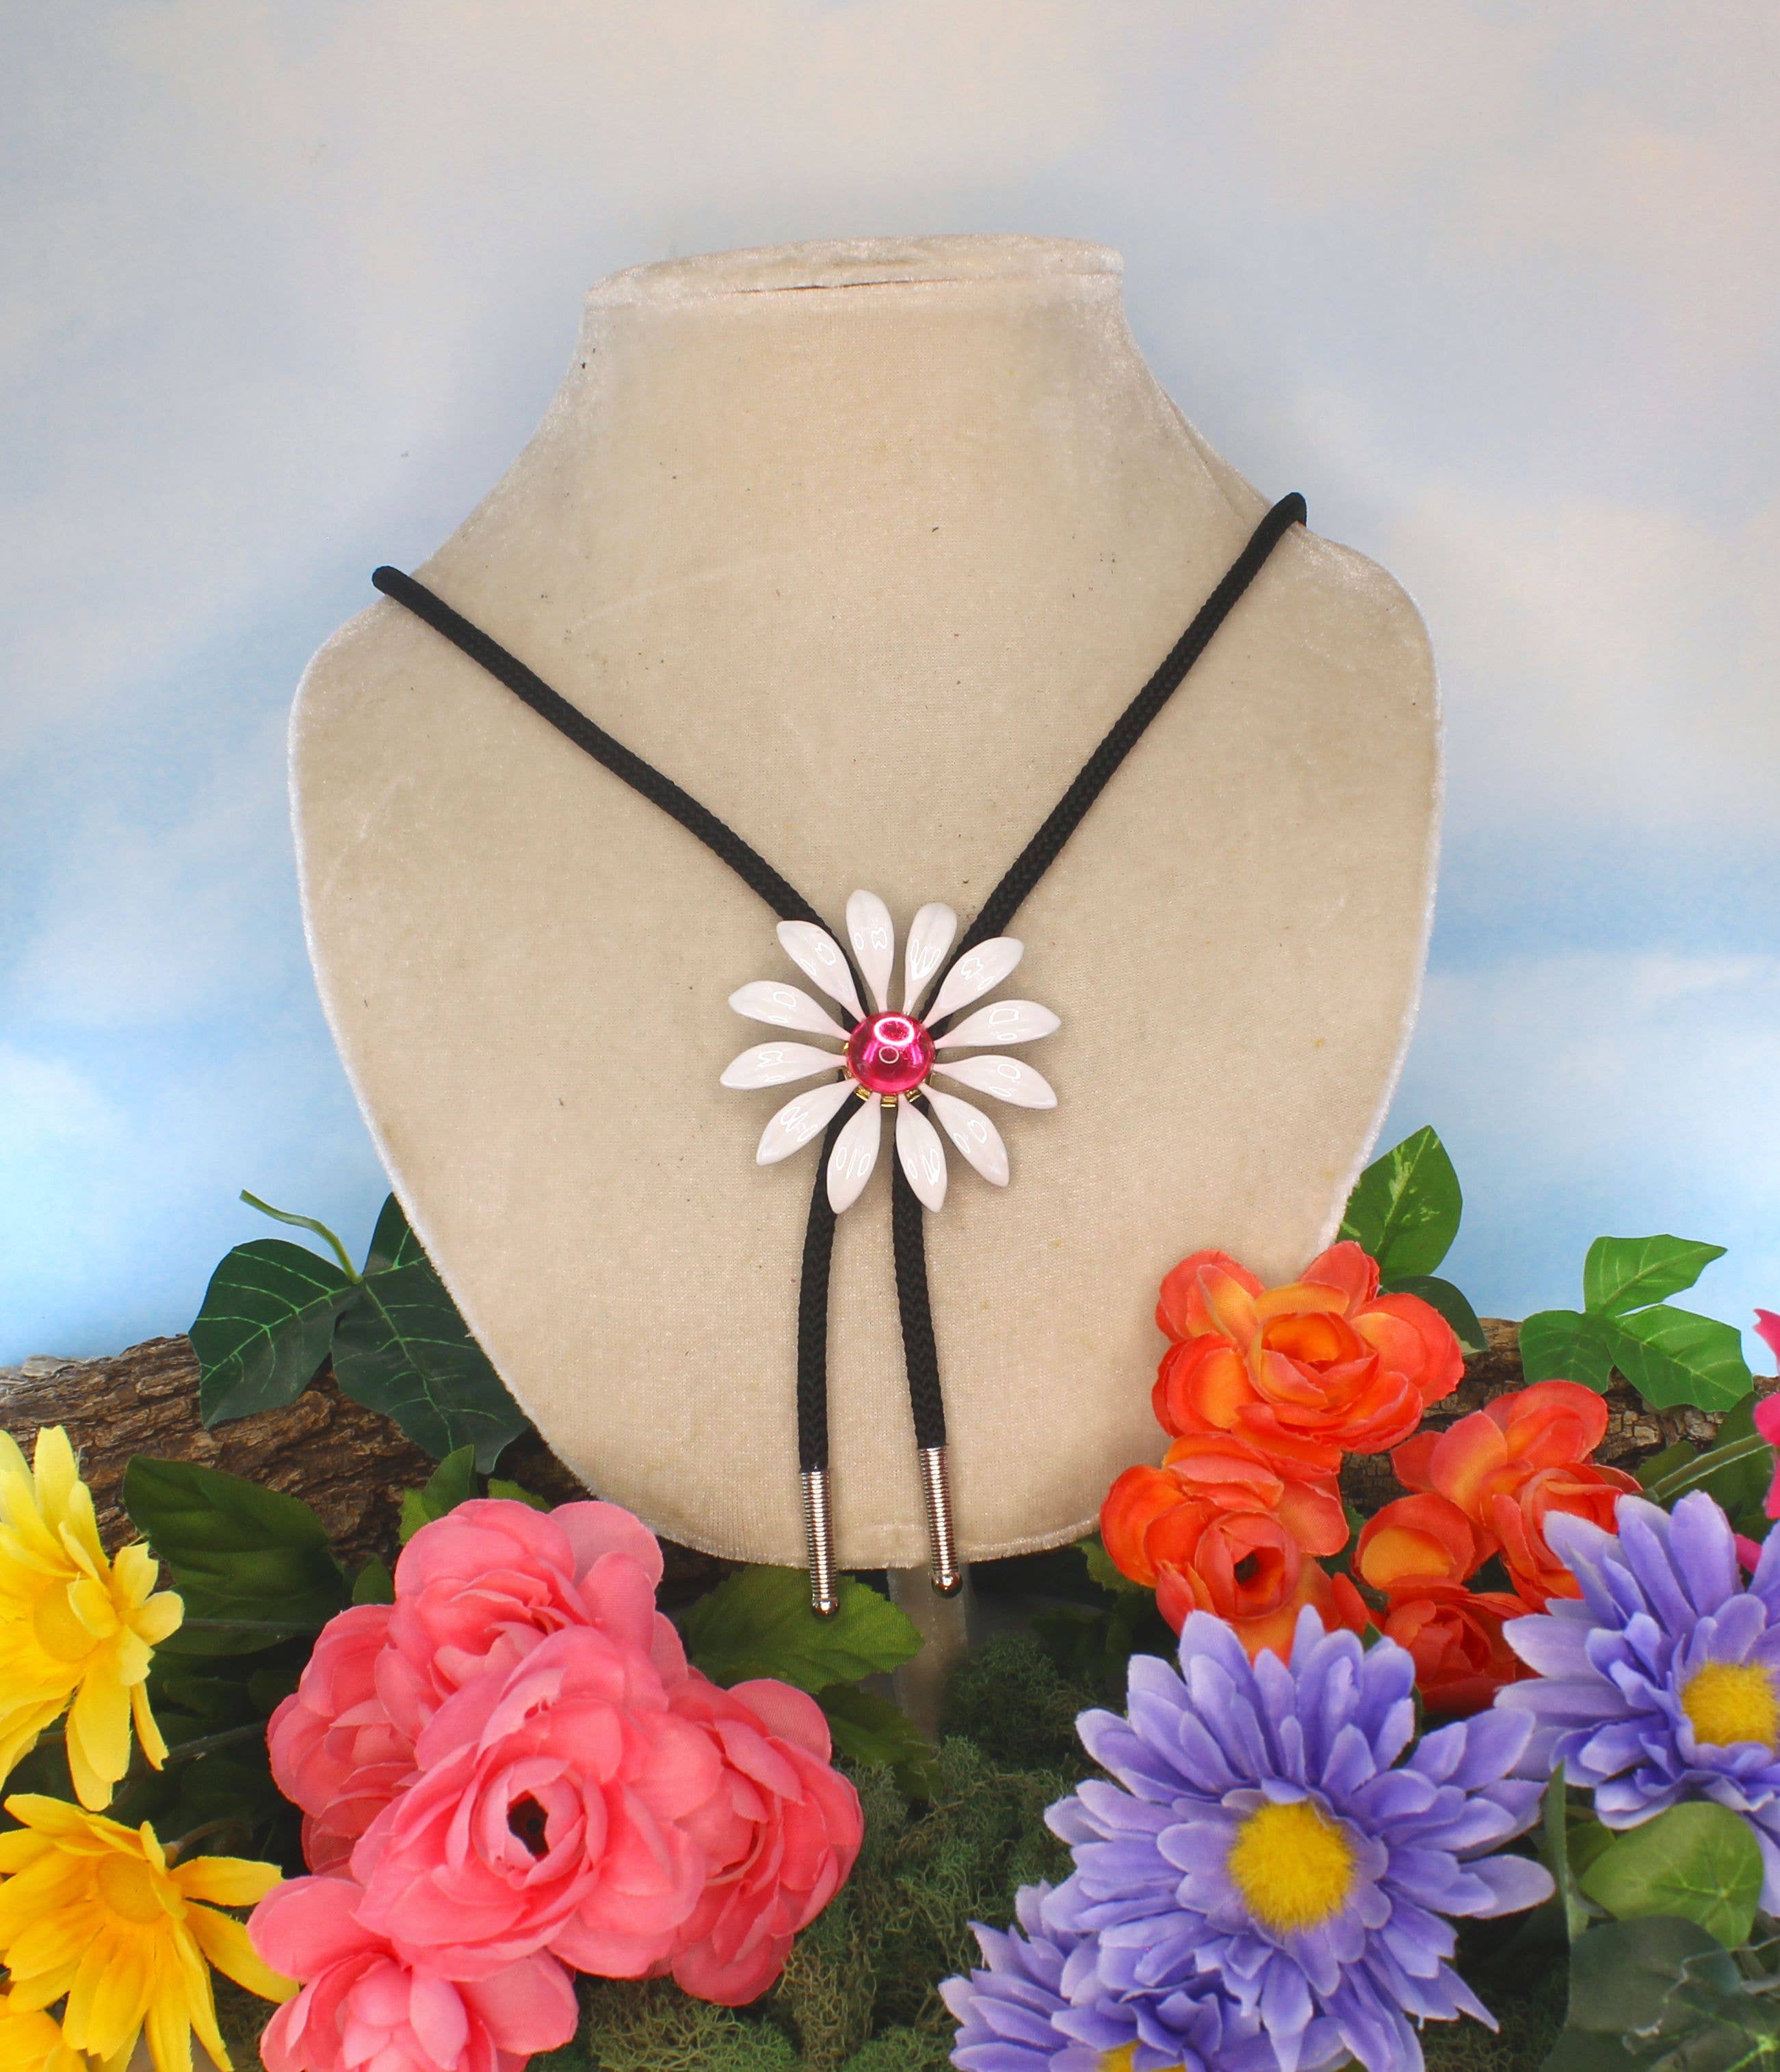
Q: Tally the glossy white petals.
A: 12